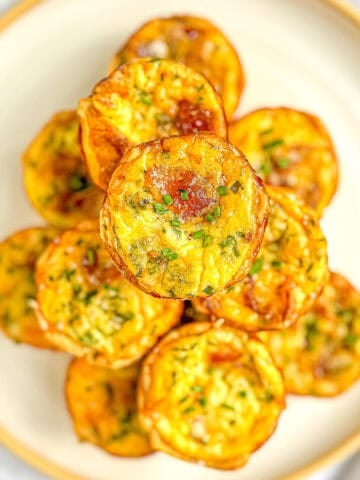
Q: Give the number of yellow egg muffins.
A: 11